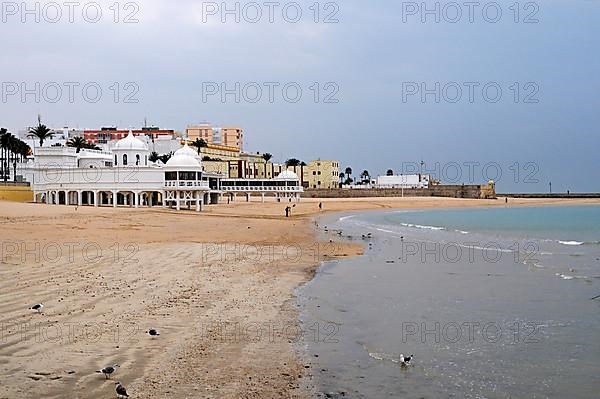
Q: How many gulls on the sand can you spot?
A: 4